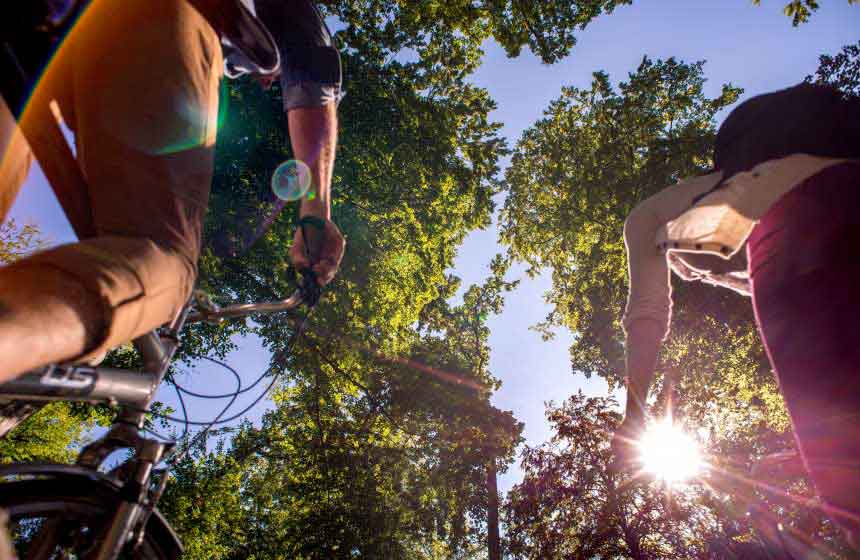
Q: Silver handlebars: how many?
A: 1